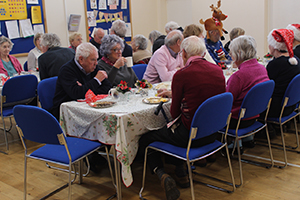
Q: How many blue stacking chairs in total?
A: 8